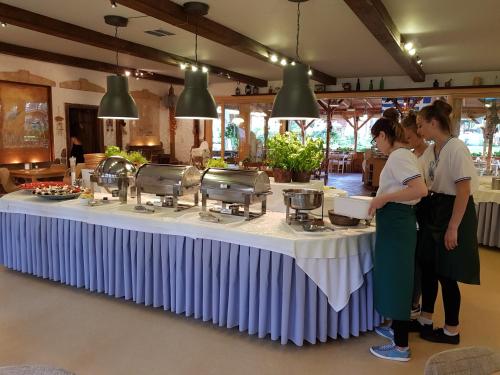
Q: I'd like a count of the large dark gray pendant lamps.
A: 3